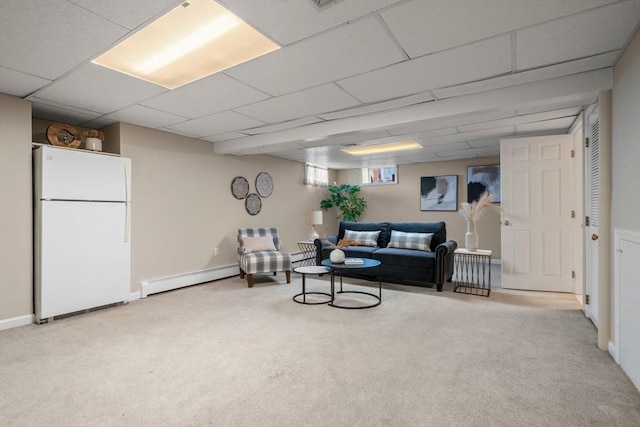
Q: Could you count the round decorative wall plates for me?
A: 3